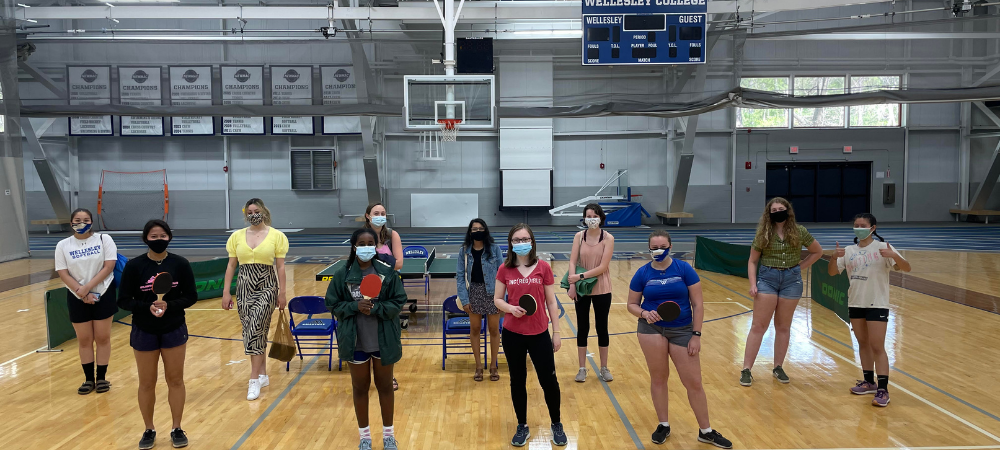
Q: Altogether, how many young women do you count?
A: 11